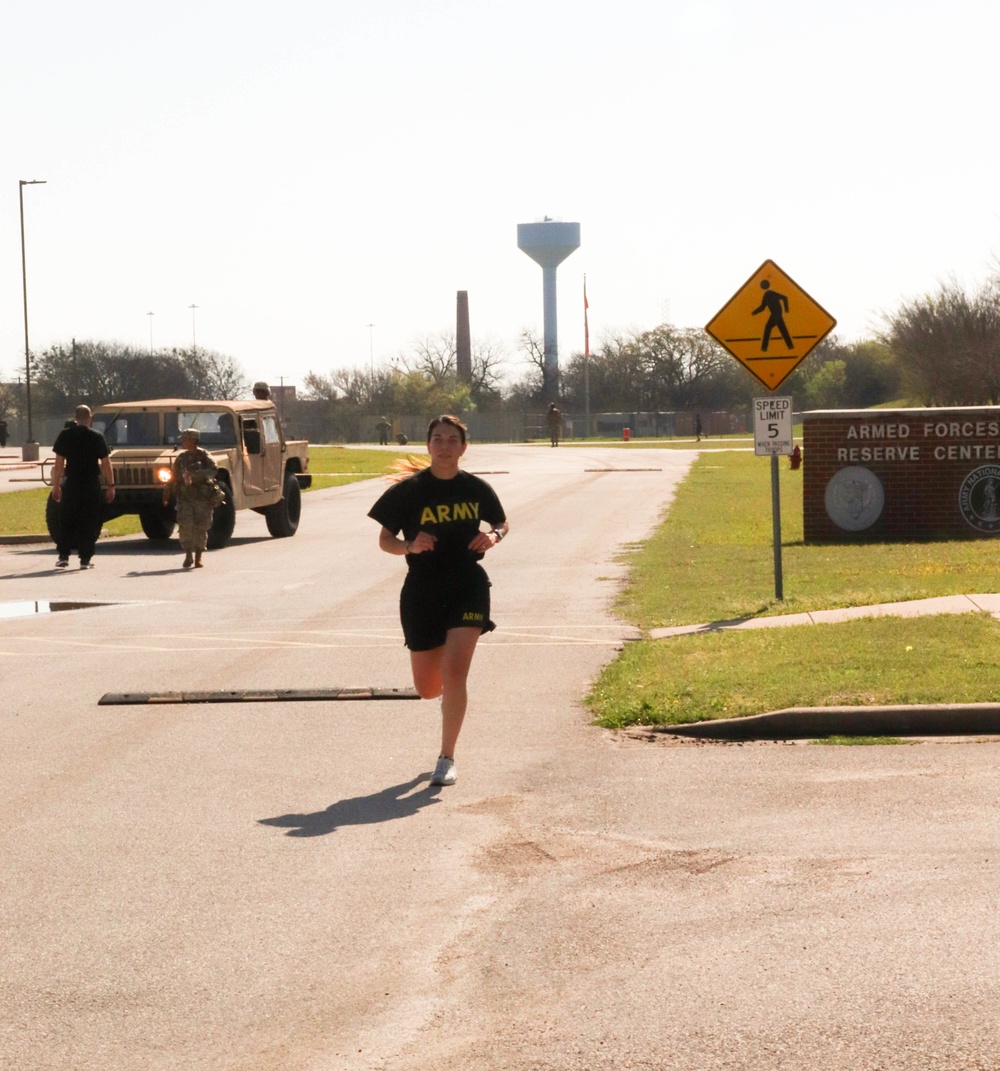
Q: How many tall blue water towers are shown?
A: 1